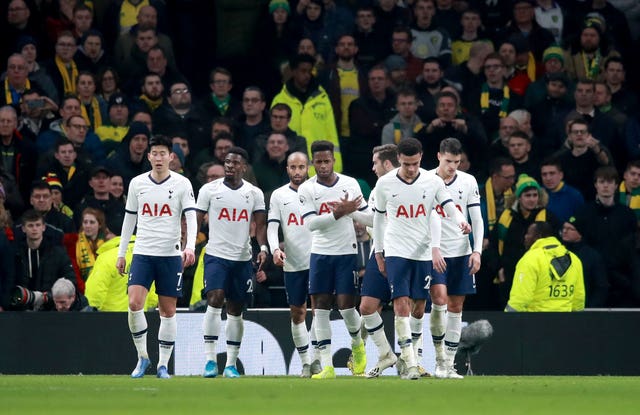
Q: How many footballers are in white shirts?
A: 7